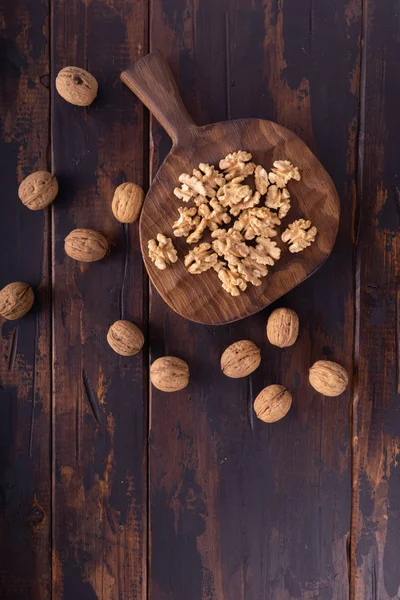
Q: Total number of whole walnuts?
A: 11